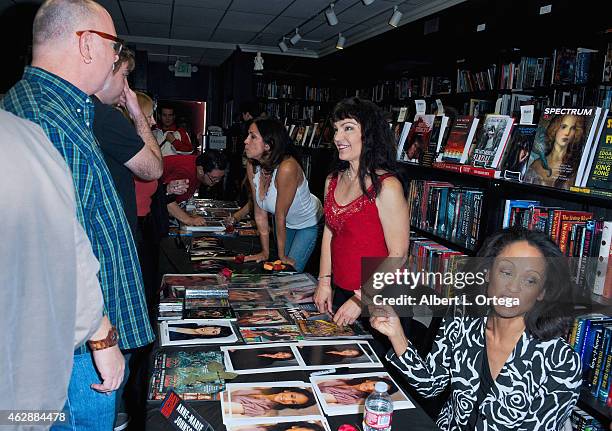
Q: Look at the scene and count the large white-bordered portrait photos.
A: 6